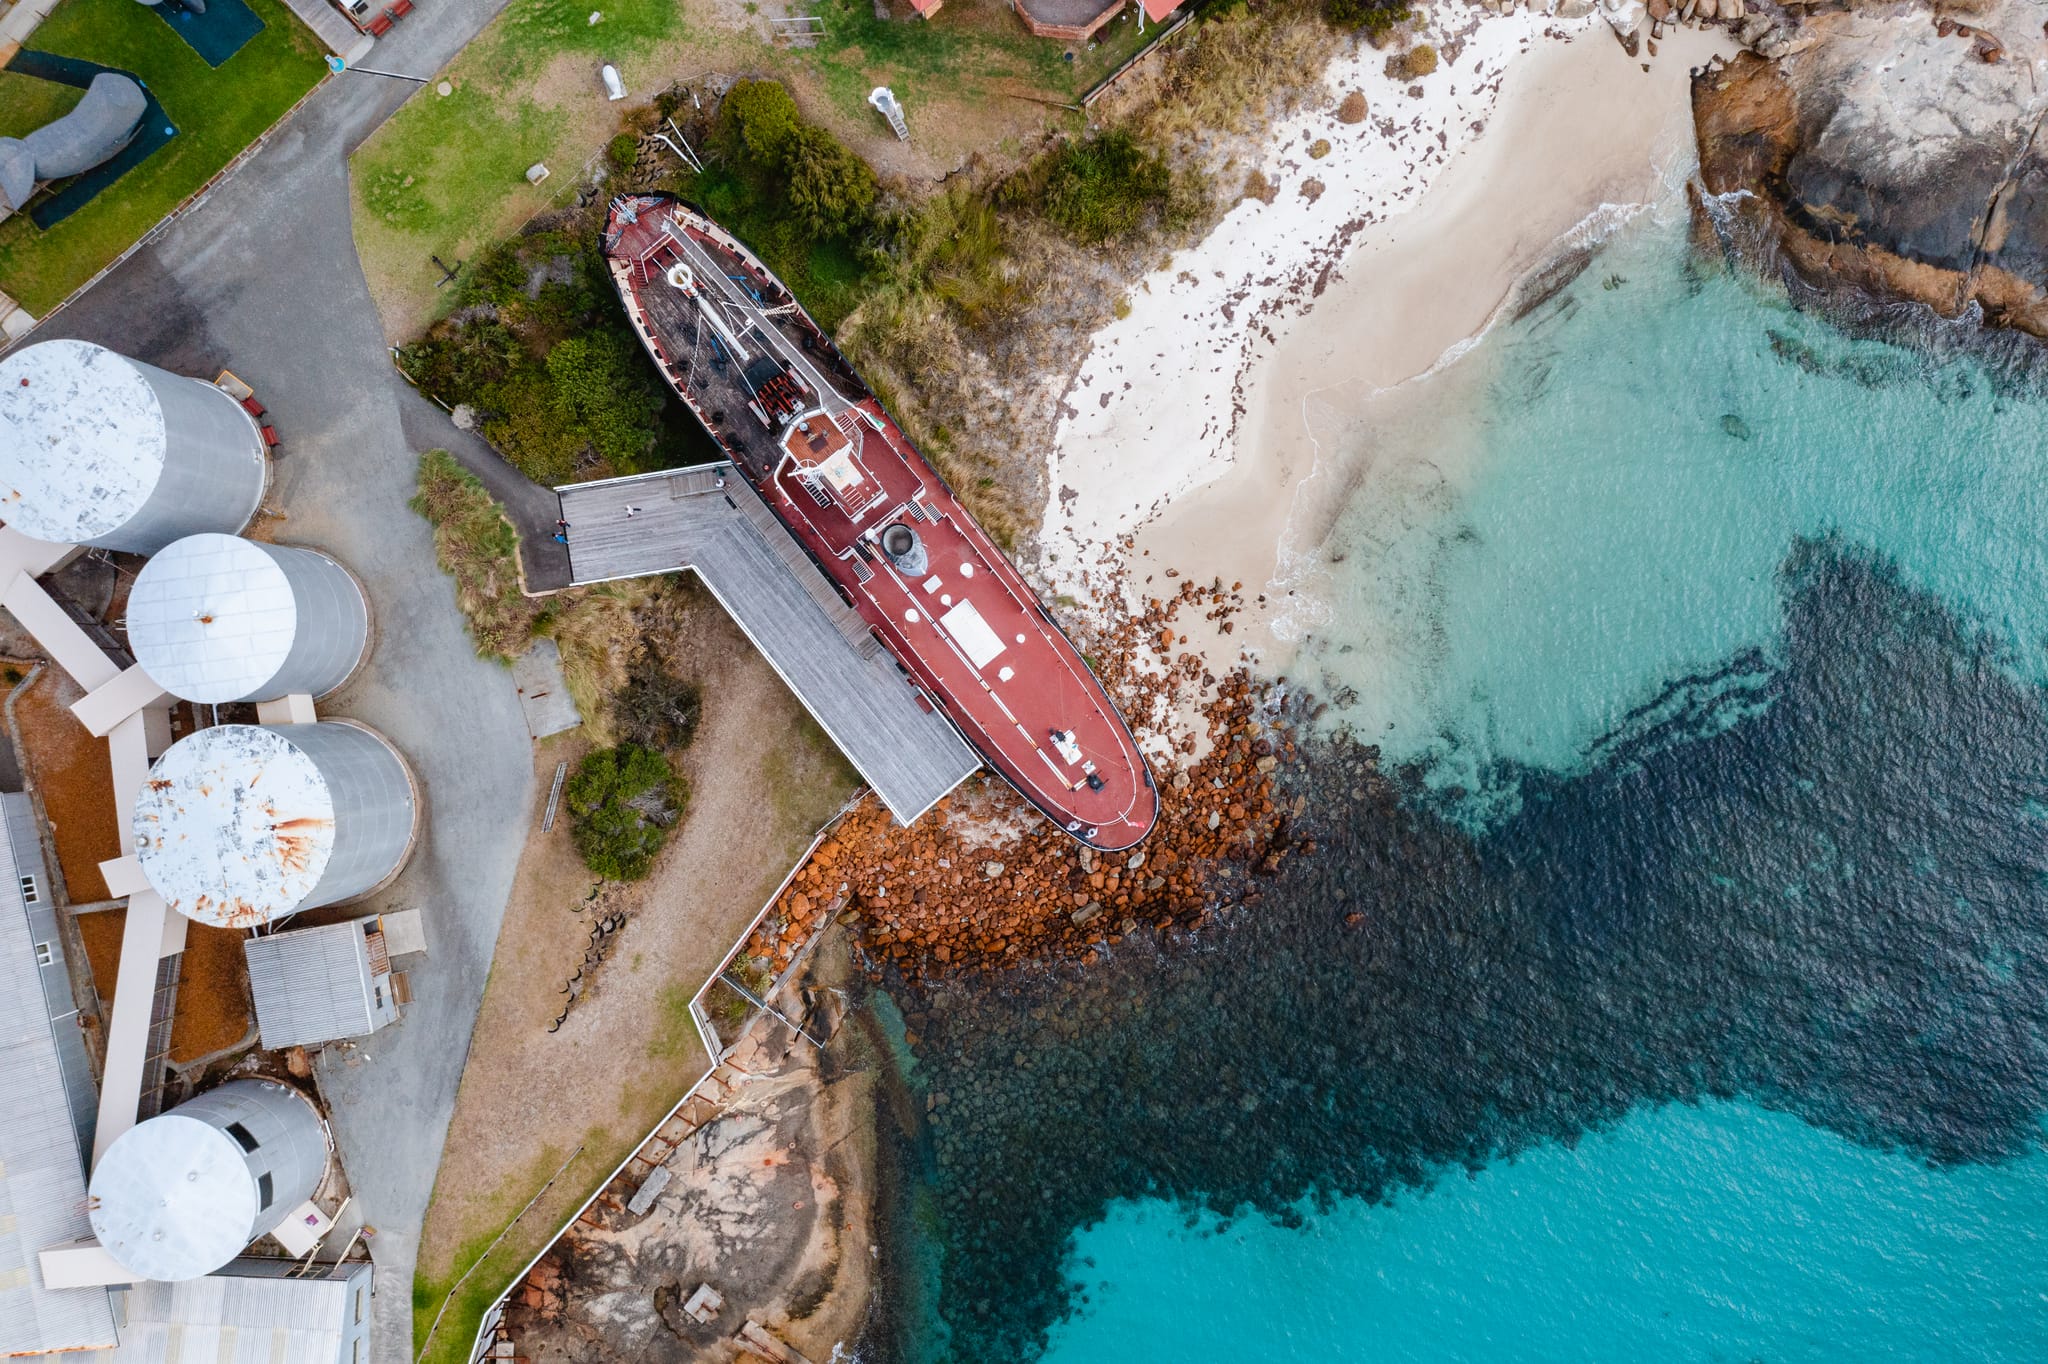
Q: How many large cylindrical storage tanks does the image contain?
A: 4